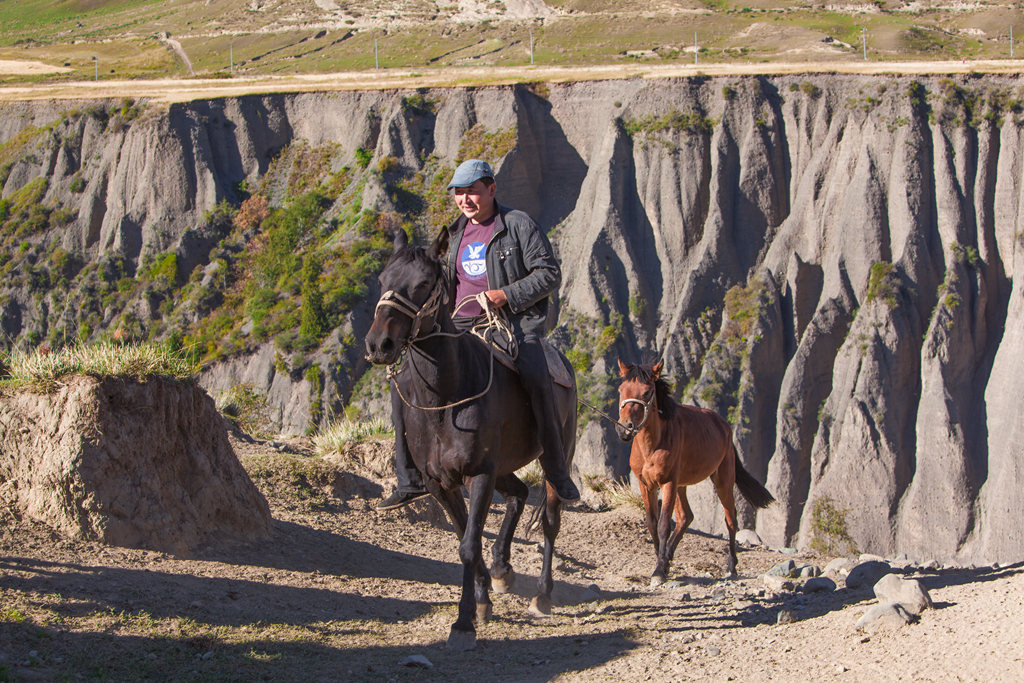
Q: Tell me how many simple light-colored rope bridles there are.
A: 2